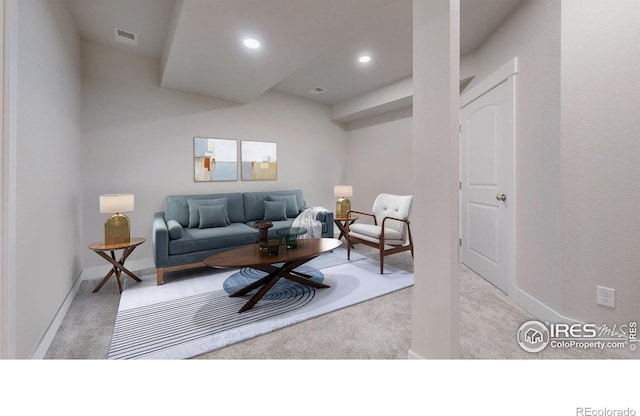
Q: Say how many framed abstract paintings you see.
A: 2